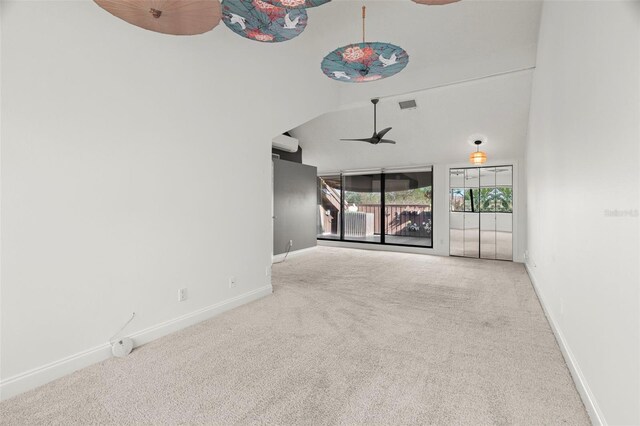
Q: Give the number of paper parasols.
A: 5